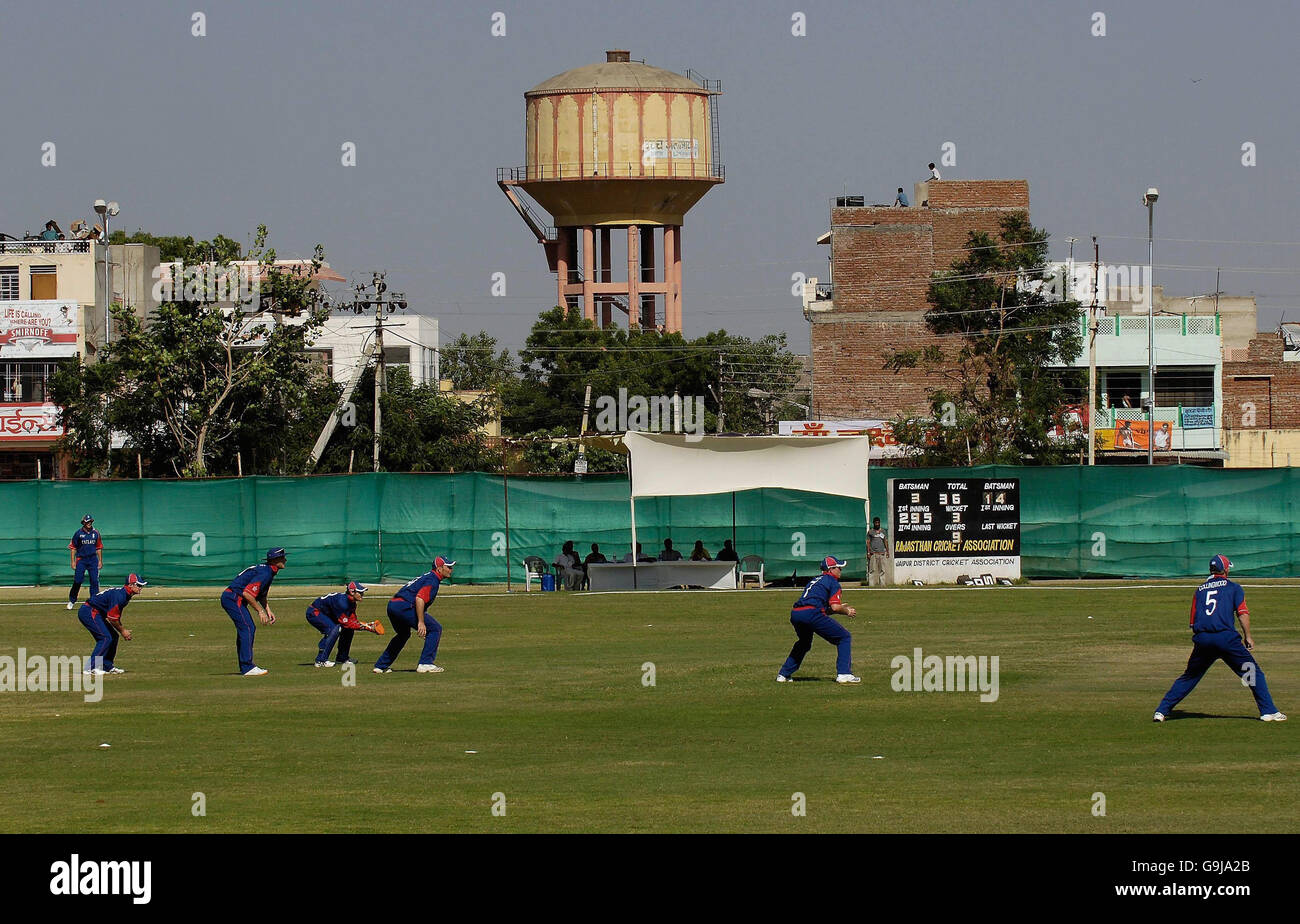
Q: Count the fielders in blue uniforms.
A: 7